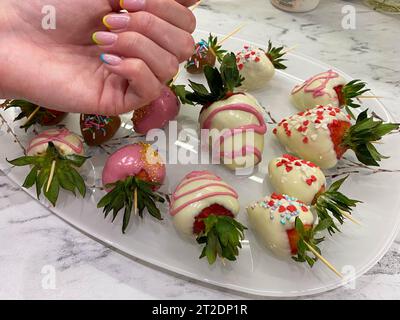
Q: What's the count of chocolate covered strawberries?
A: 13